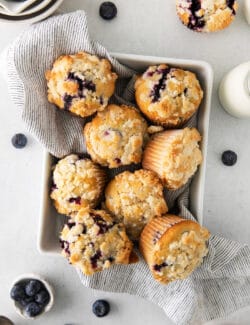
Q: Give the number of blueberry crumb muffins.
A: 9